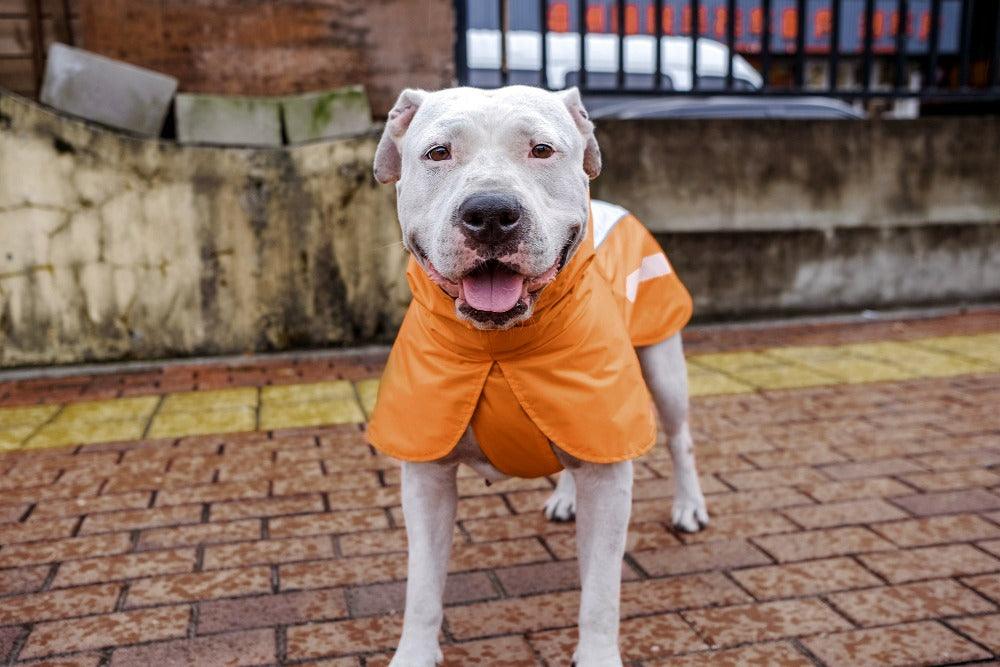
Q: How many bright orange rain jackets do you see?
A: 1